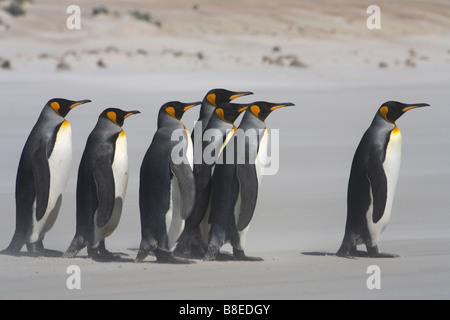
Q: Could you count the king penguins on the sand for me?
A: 7